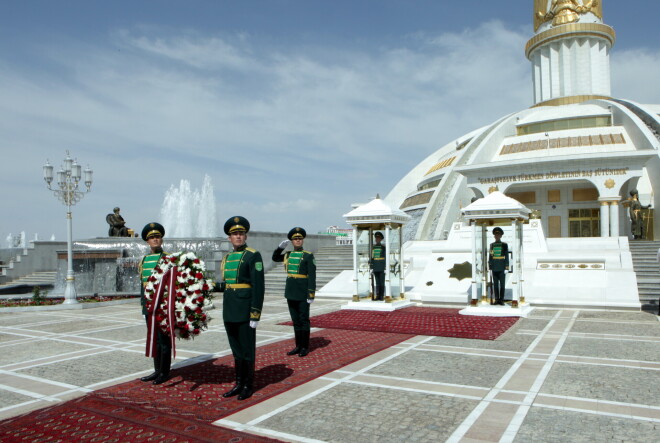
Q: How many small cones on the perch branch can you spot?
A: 0